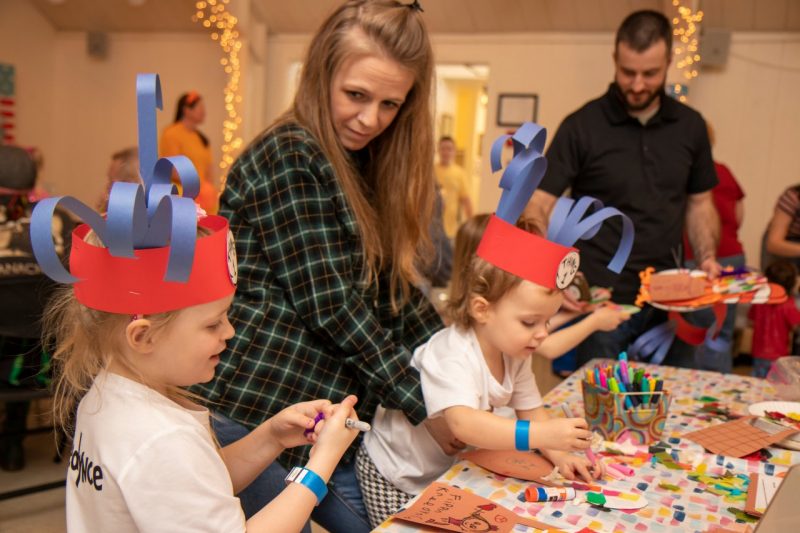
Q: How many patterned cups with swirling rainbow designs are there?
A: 1